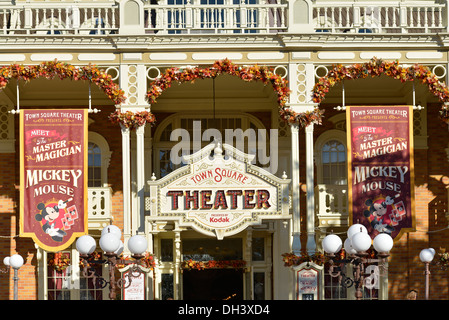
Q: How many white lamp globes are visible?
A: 14